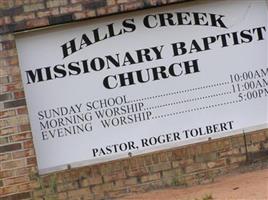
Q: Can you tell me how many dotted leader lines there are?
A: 3